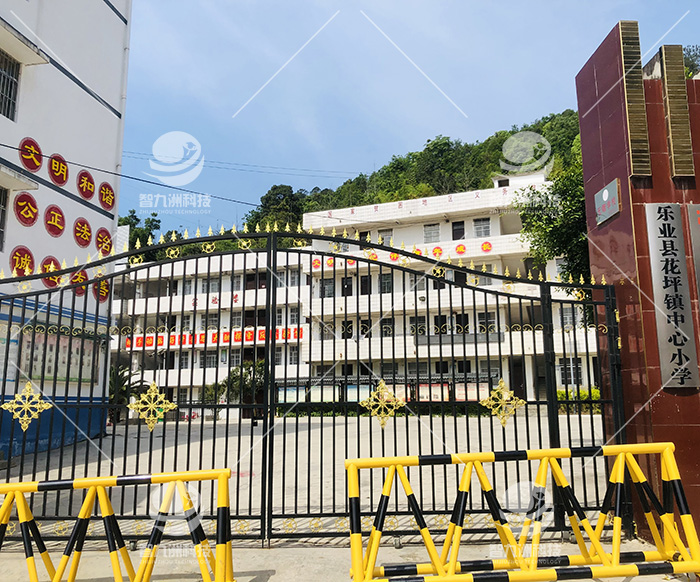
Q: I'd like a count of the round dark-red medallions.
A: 12